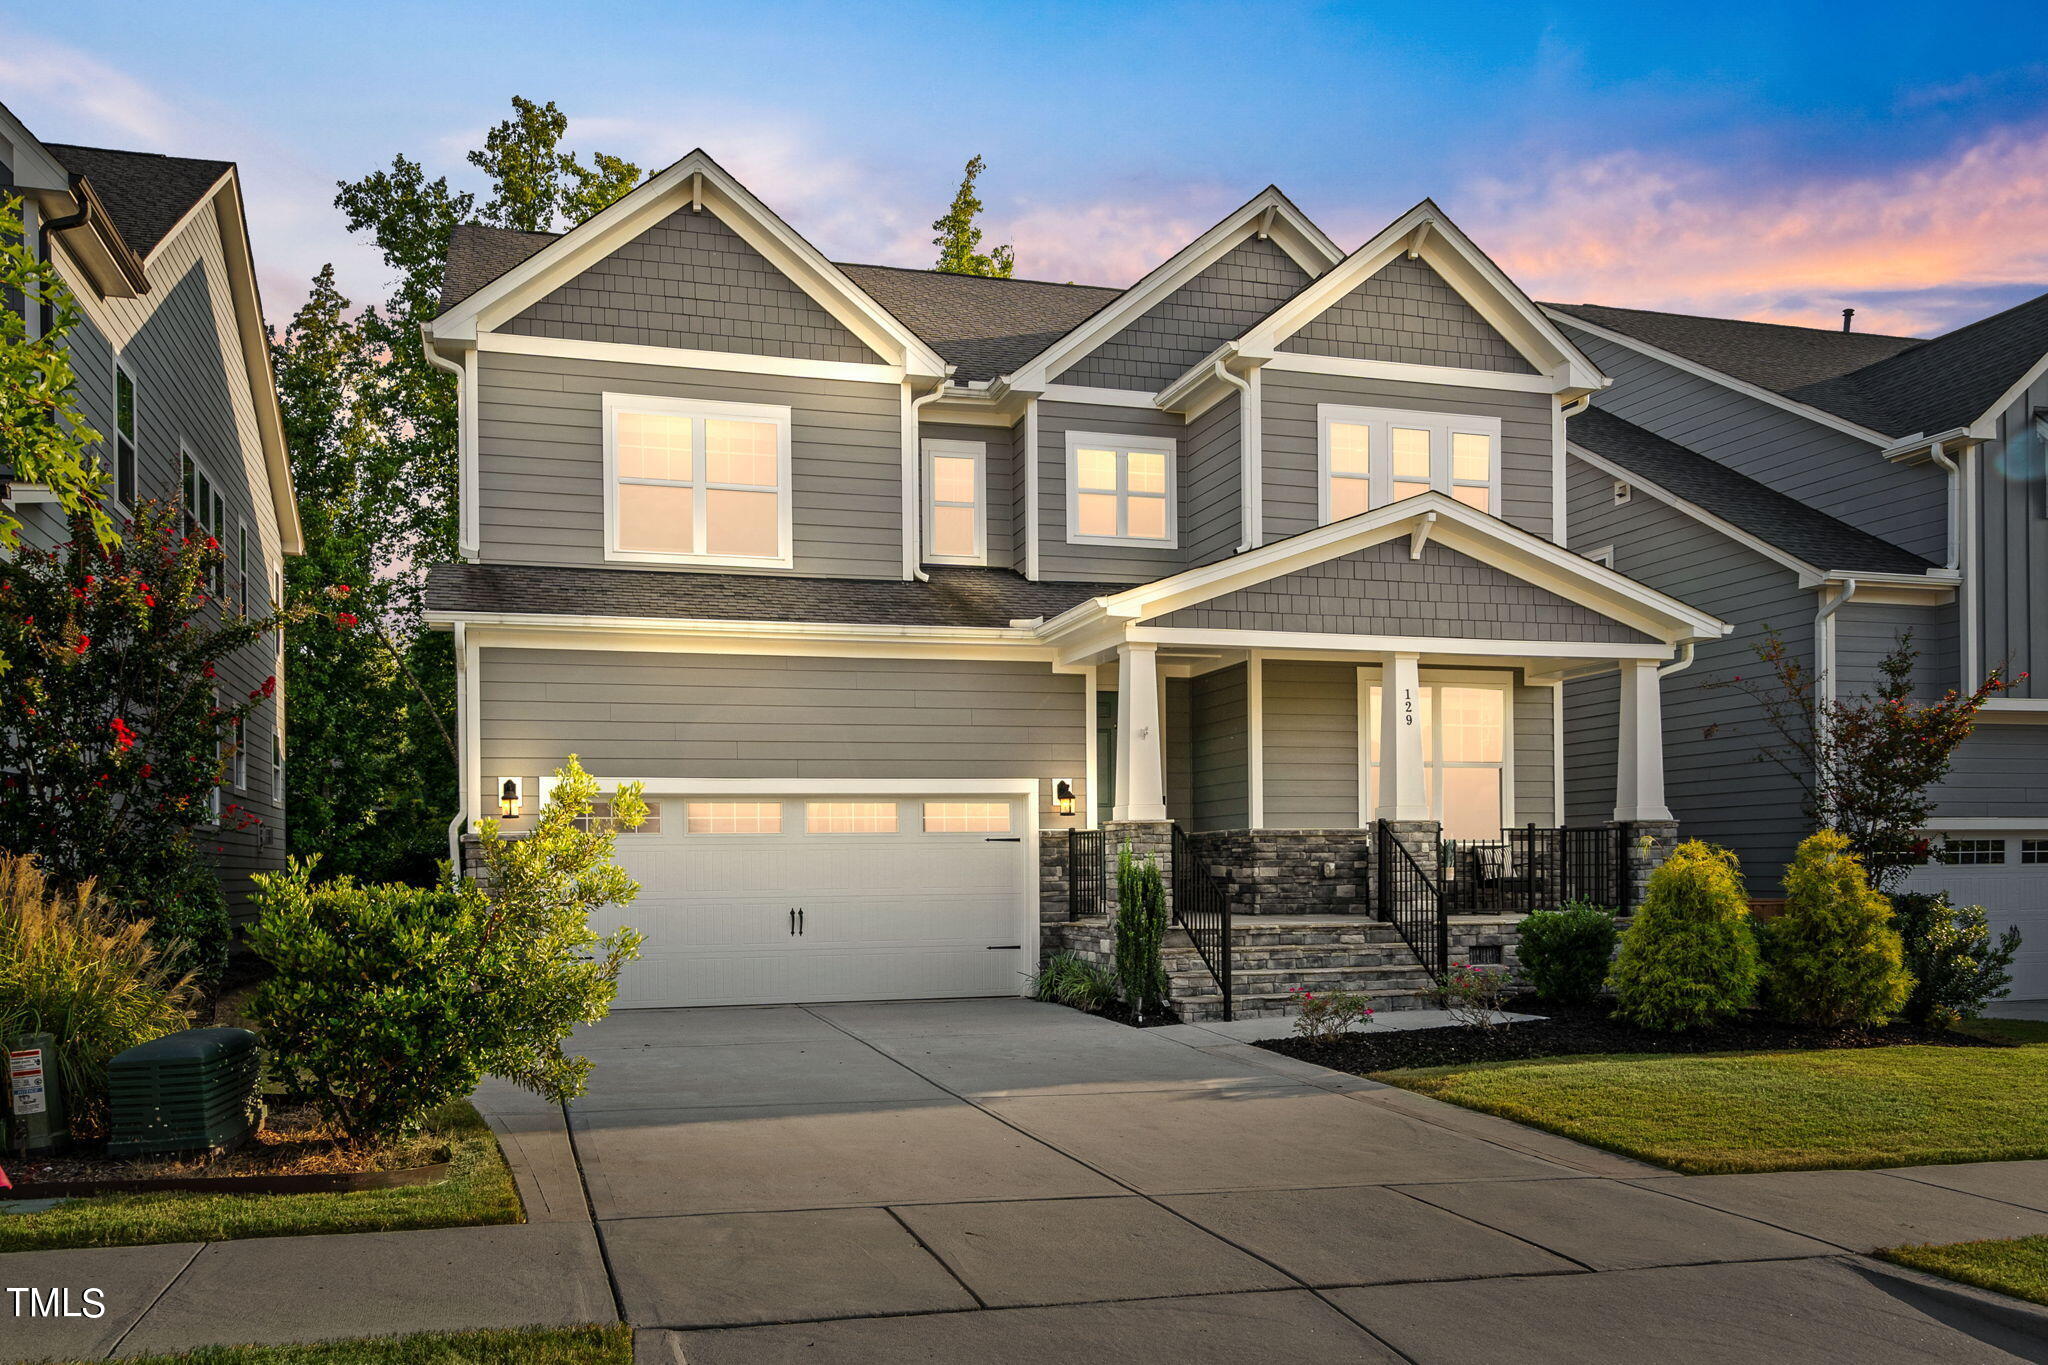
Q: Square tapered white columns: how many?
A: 3